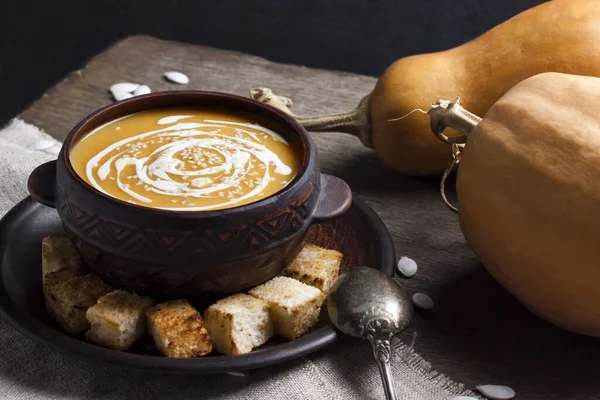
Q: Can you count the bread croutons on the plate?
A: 7